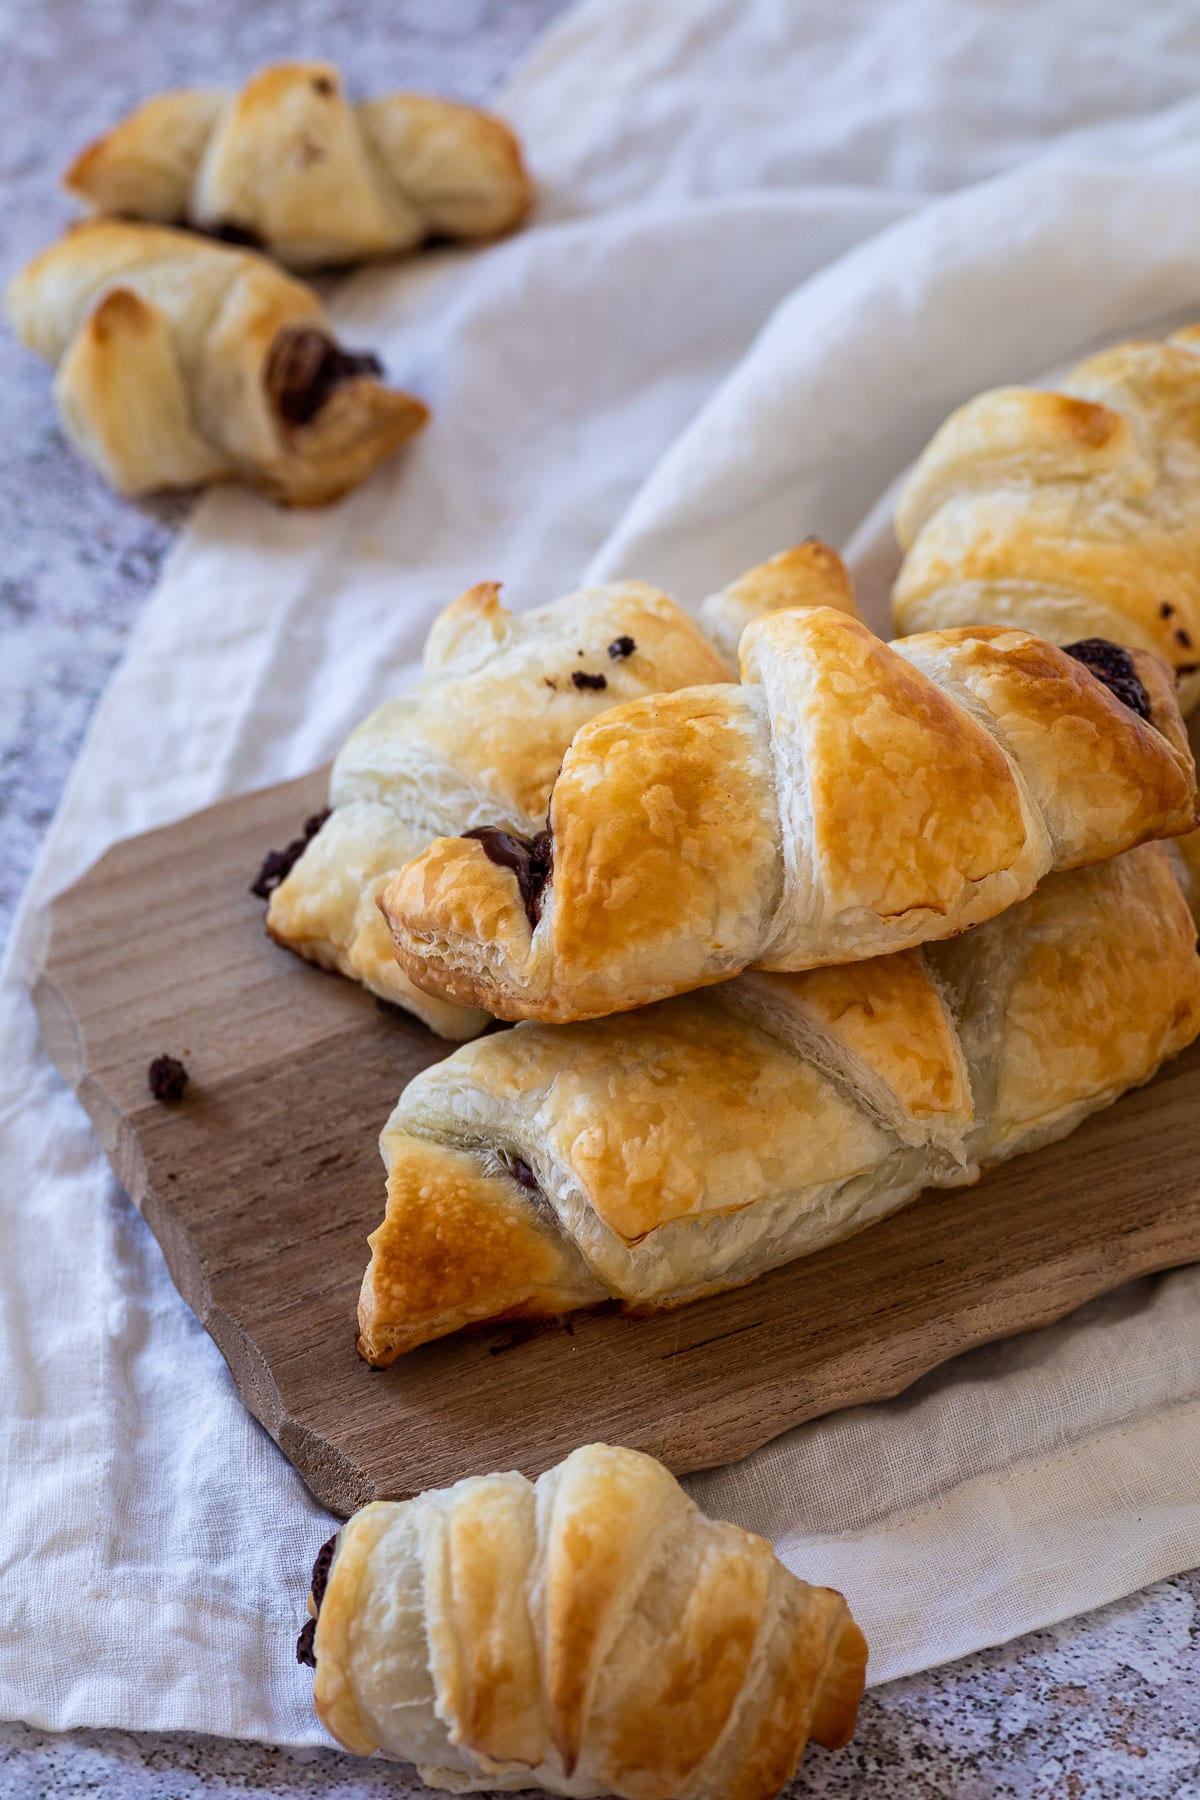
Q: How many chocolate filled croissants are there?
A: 7